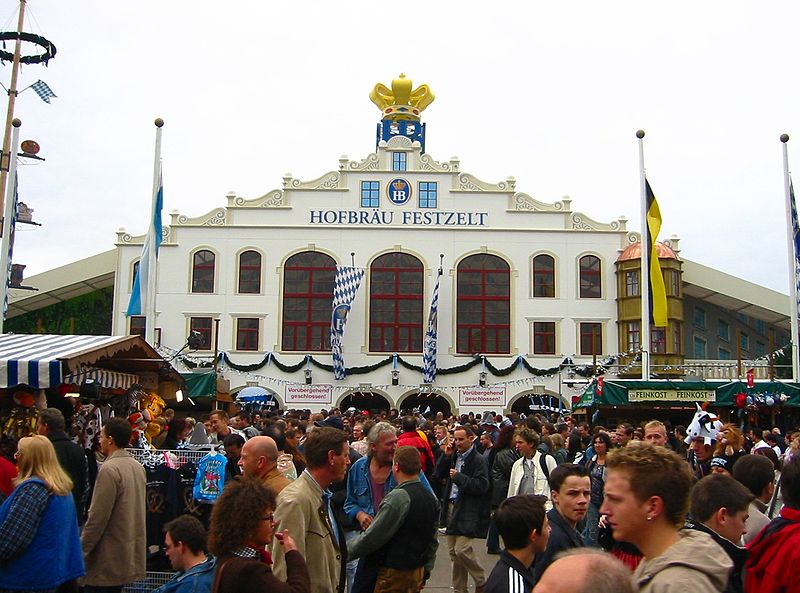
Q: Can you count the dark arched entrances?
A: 4